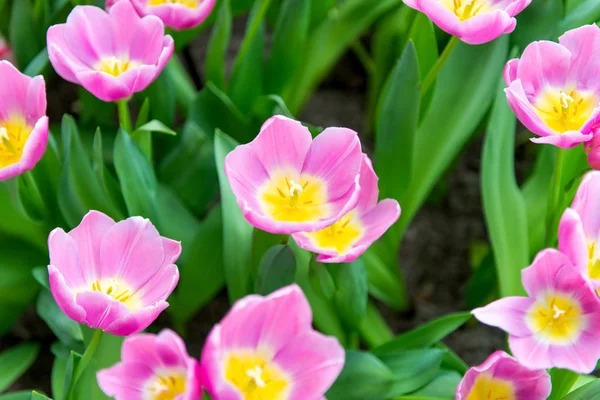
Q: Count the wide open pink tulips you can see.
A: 13